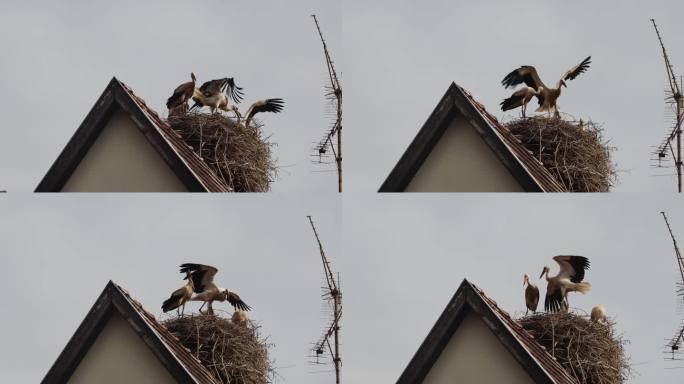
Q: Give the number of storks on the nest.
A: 3